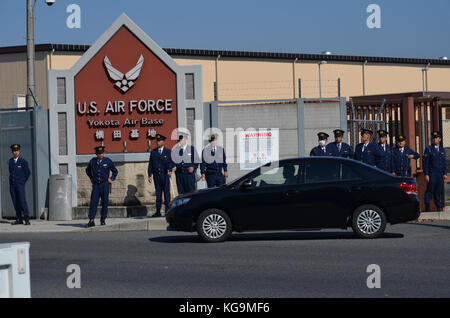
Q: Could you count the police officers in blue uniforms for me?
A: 11